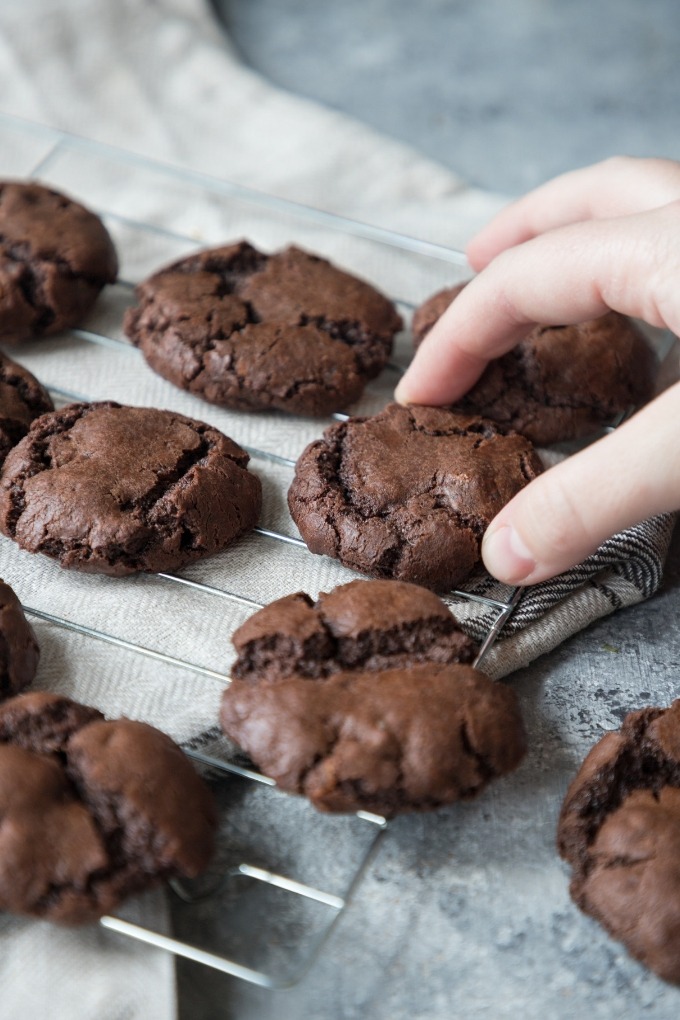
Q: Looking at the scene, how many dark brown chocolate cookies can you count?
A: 10